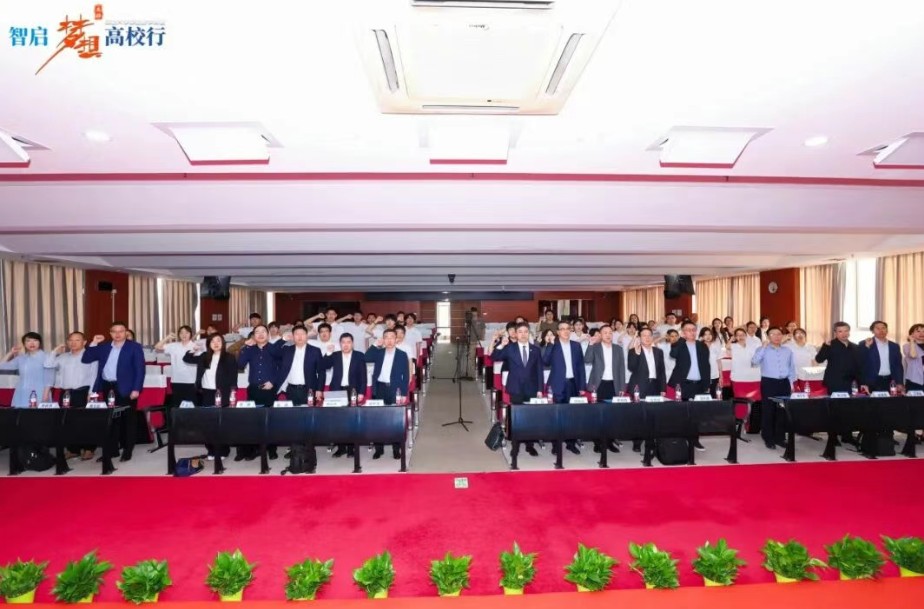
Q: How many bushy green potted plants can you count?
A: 14